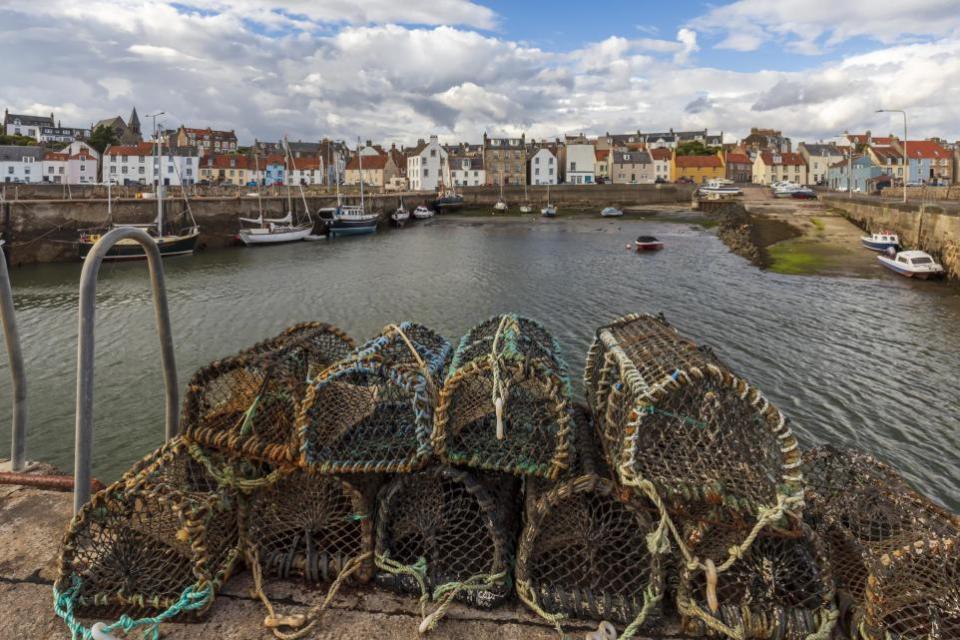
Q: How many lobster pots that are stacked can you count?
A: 10